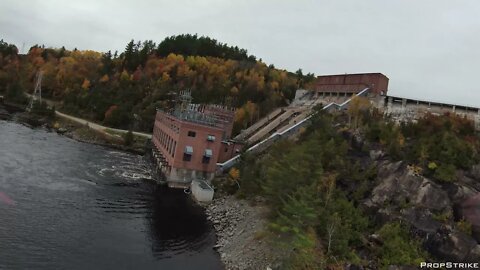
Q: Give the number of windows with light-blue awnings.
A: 3